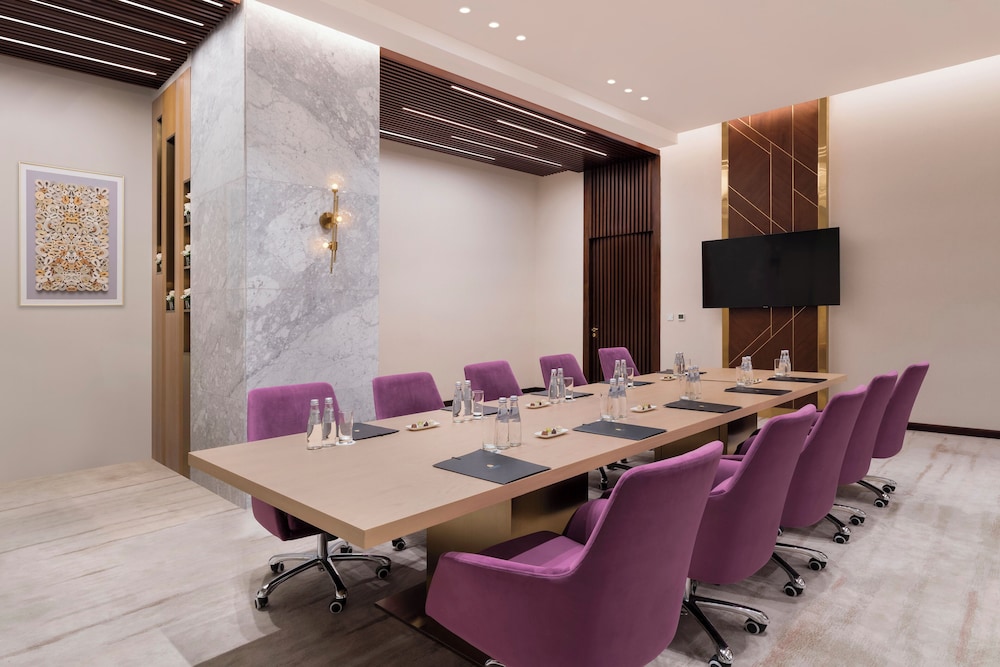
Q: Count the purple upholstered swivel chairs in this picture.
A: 10